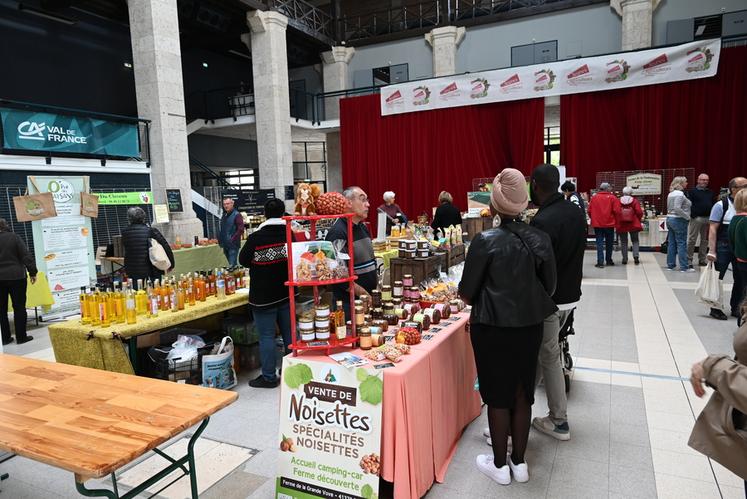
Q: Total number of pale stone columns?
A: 5